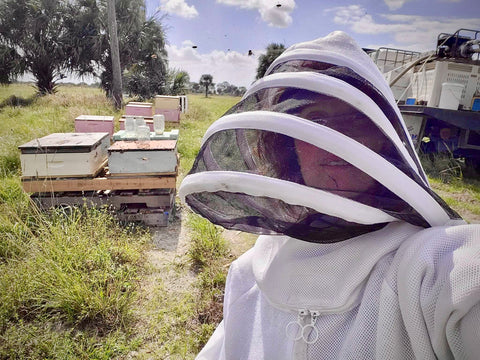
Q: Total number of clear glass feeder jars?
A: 4